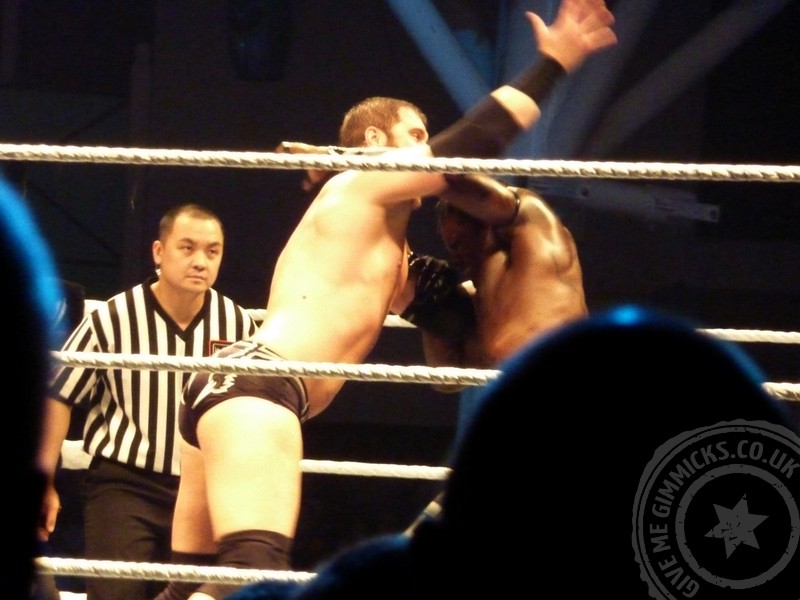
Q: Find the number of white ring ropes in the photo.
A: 5